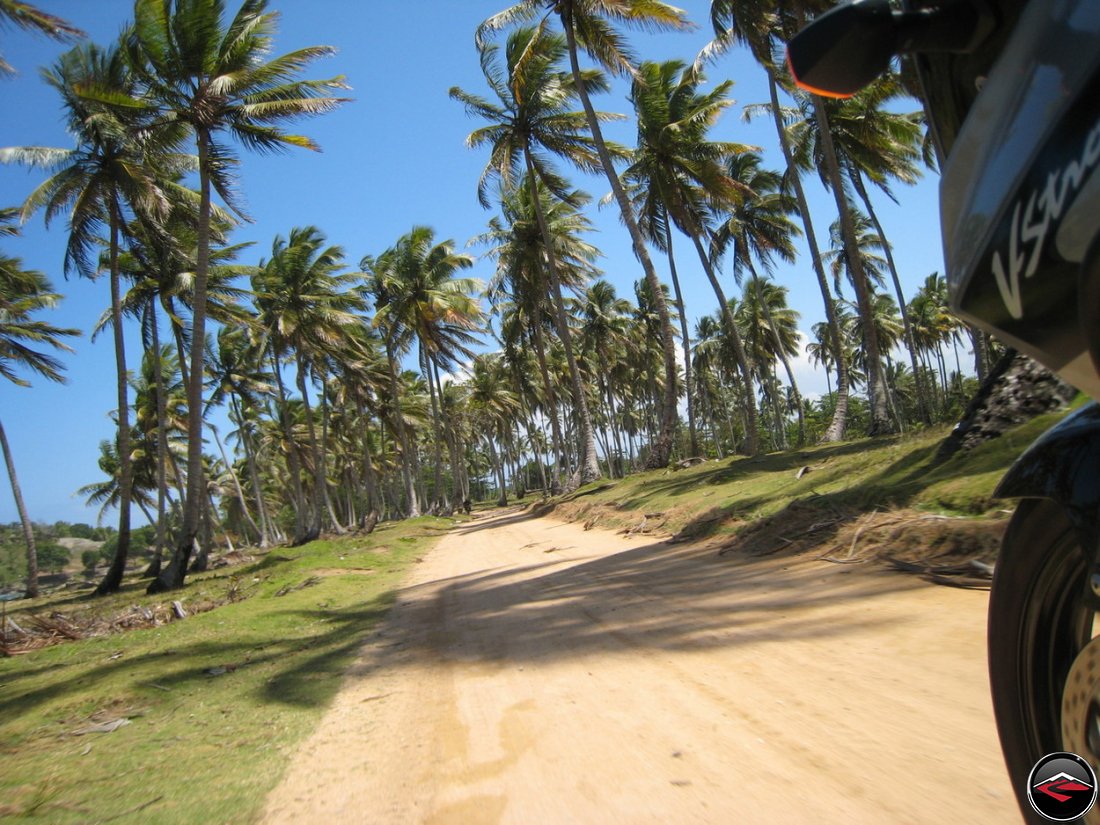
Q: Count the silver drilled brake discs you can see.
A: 1